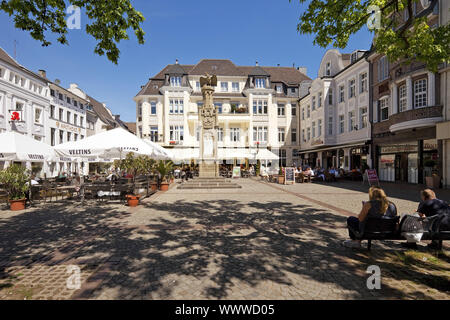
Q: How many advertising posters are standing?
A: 3